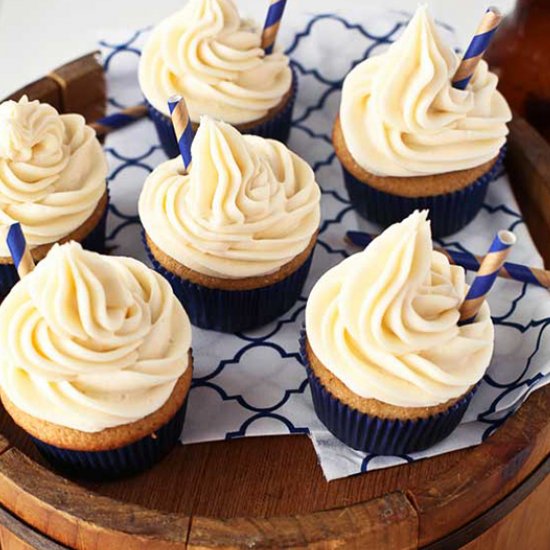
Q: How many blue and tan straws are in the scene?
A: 7